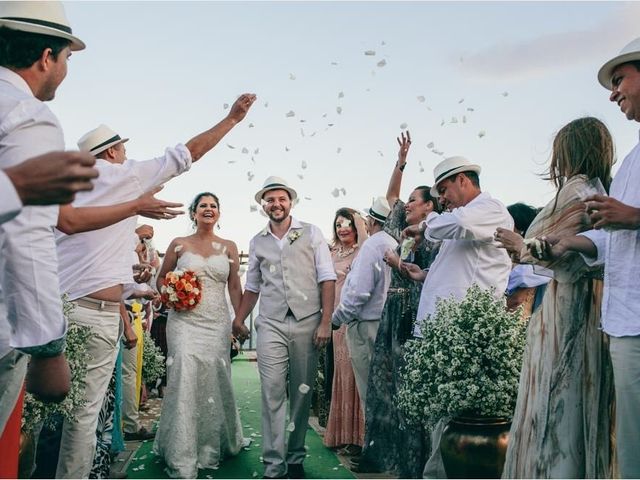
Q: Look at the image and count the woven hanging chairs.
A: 0